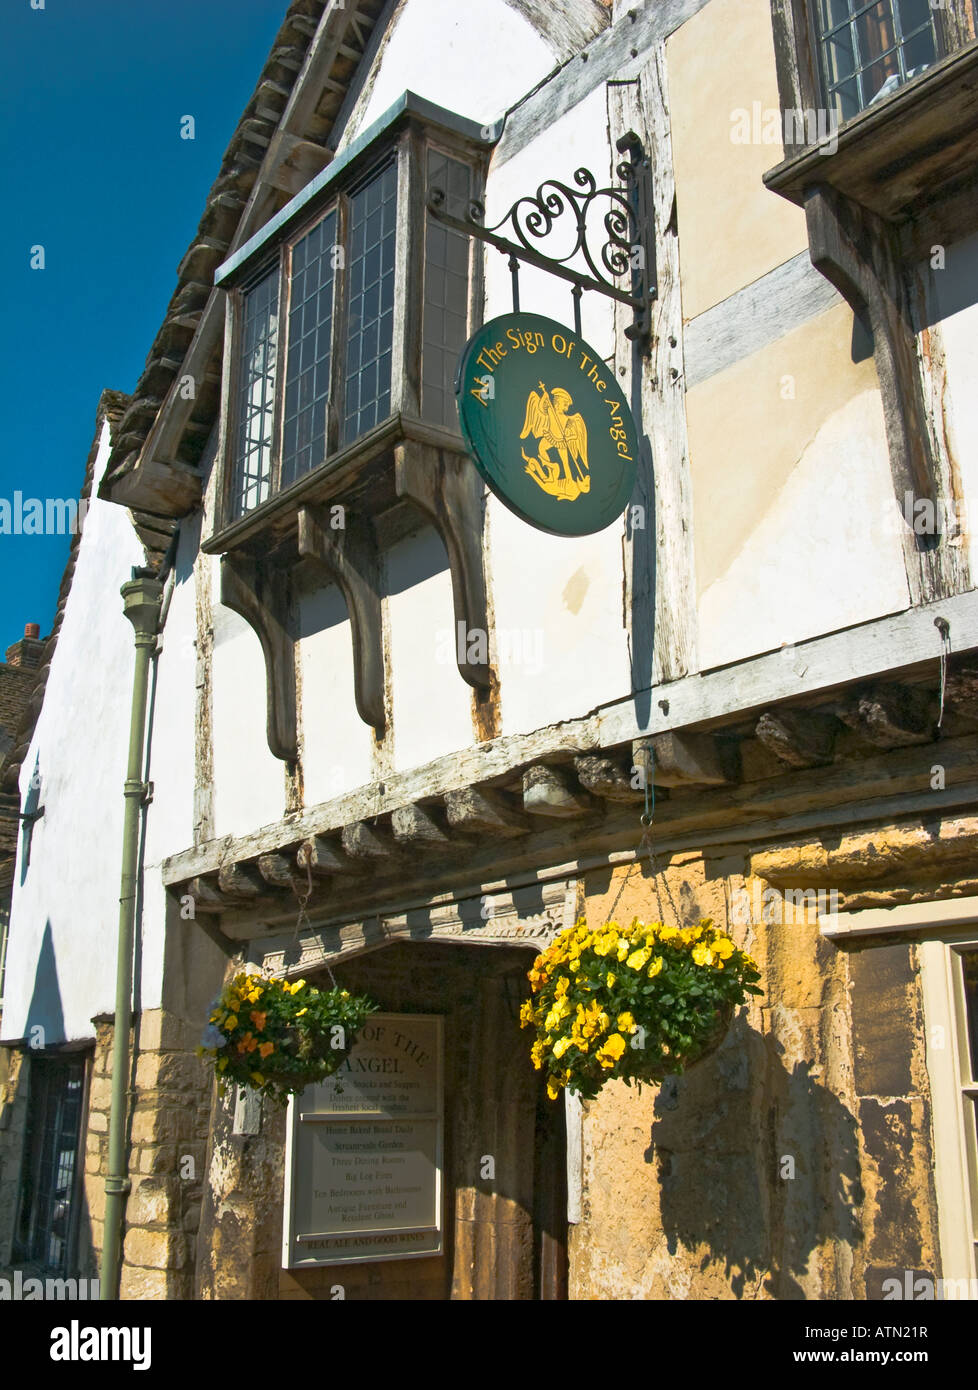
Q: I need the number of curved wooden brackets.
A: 4